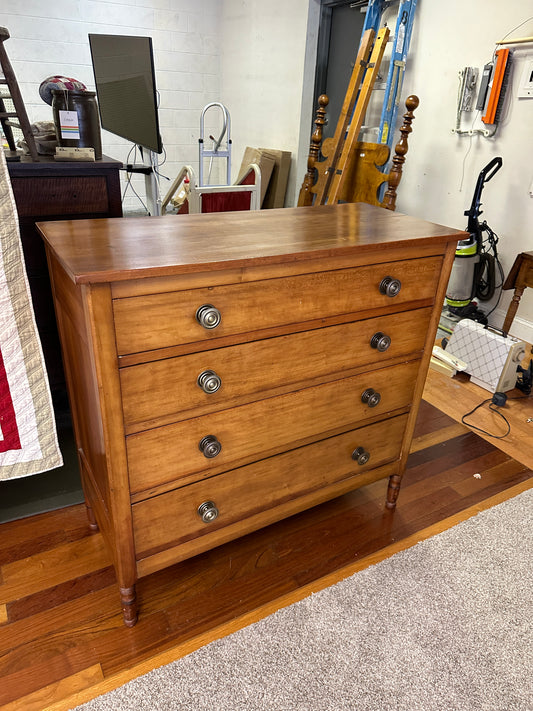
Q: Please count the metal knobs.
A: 8